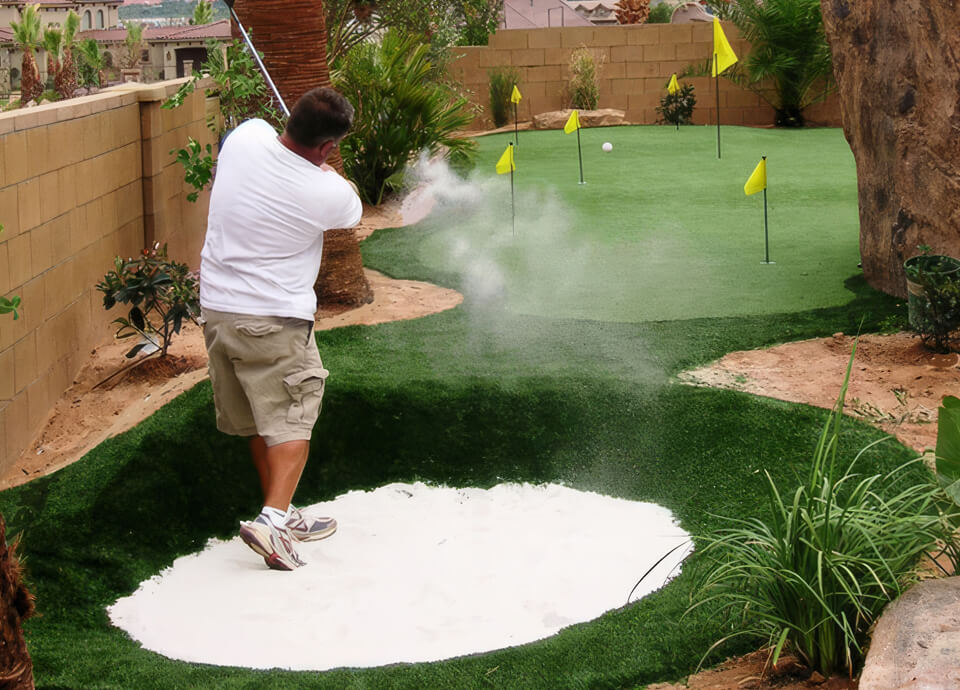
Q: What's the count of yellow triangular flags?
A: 6